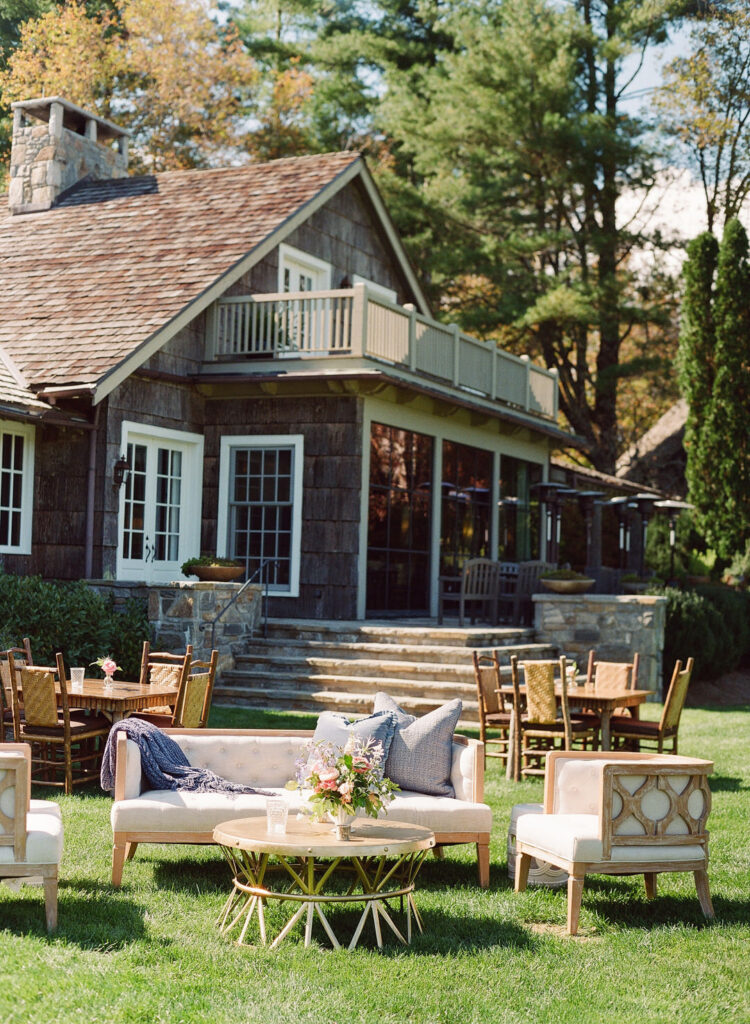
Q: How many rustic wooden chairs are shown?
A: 8